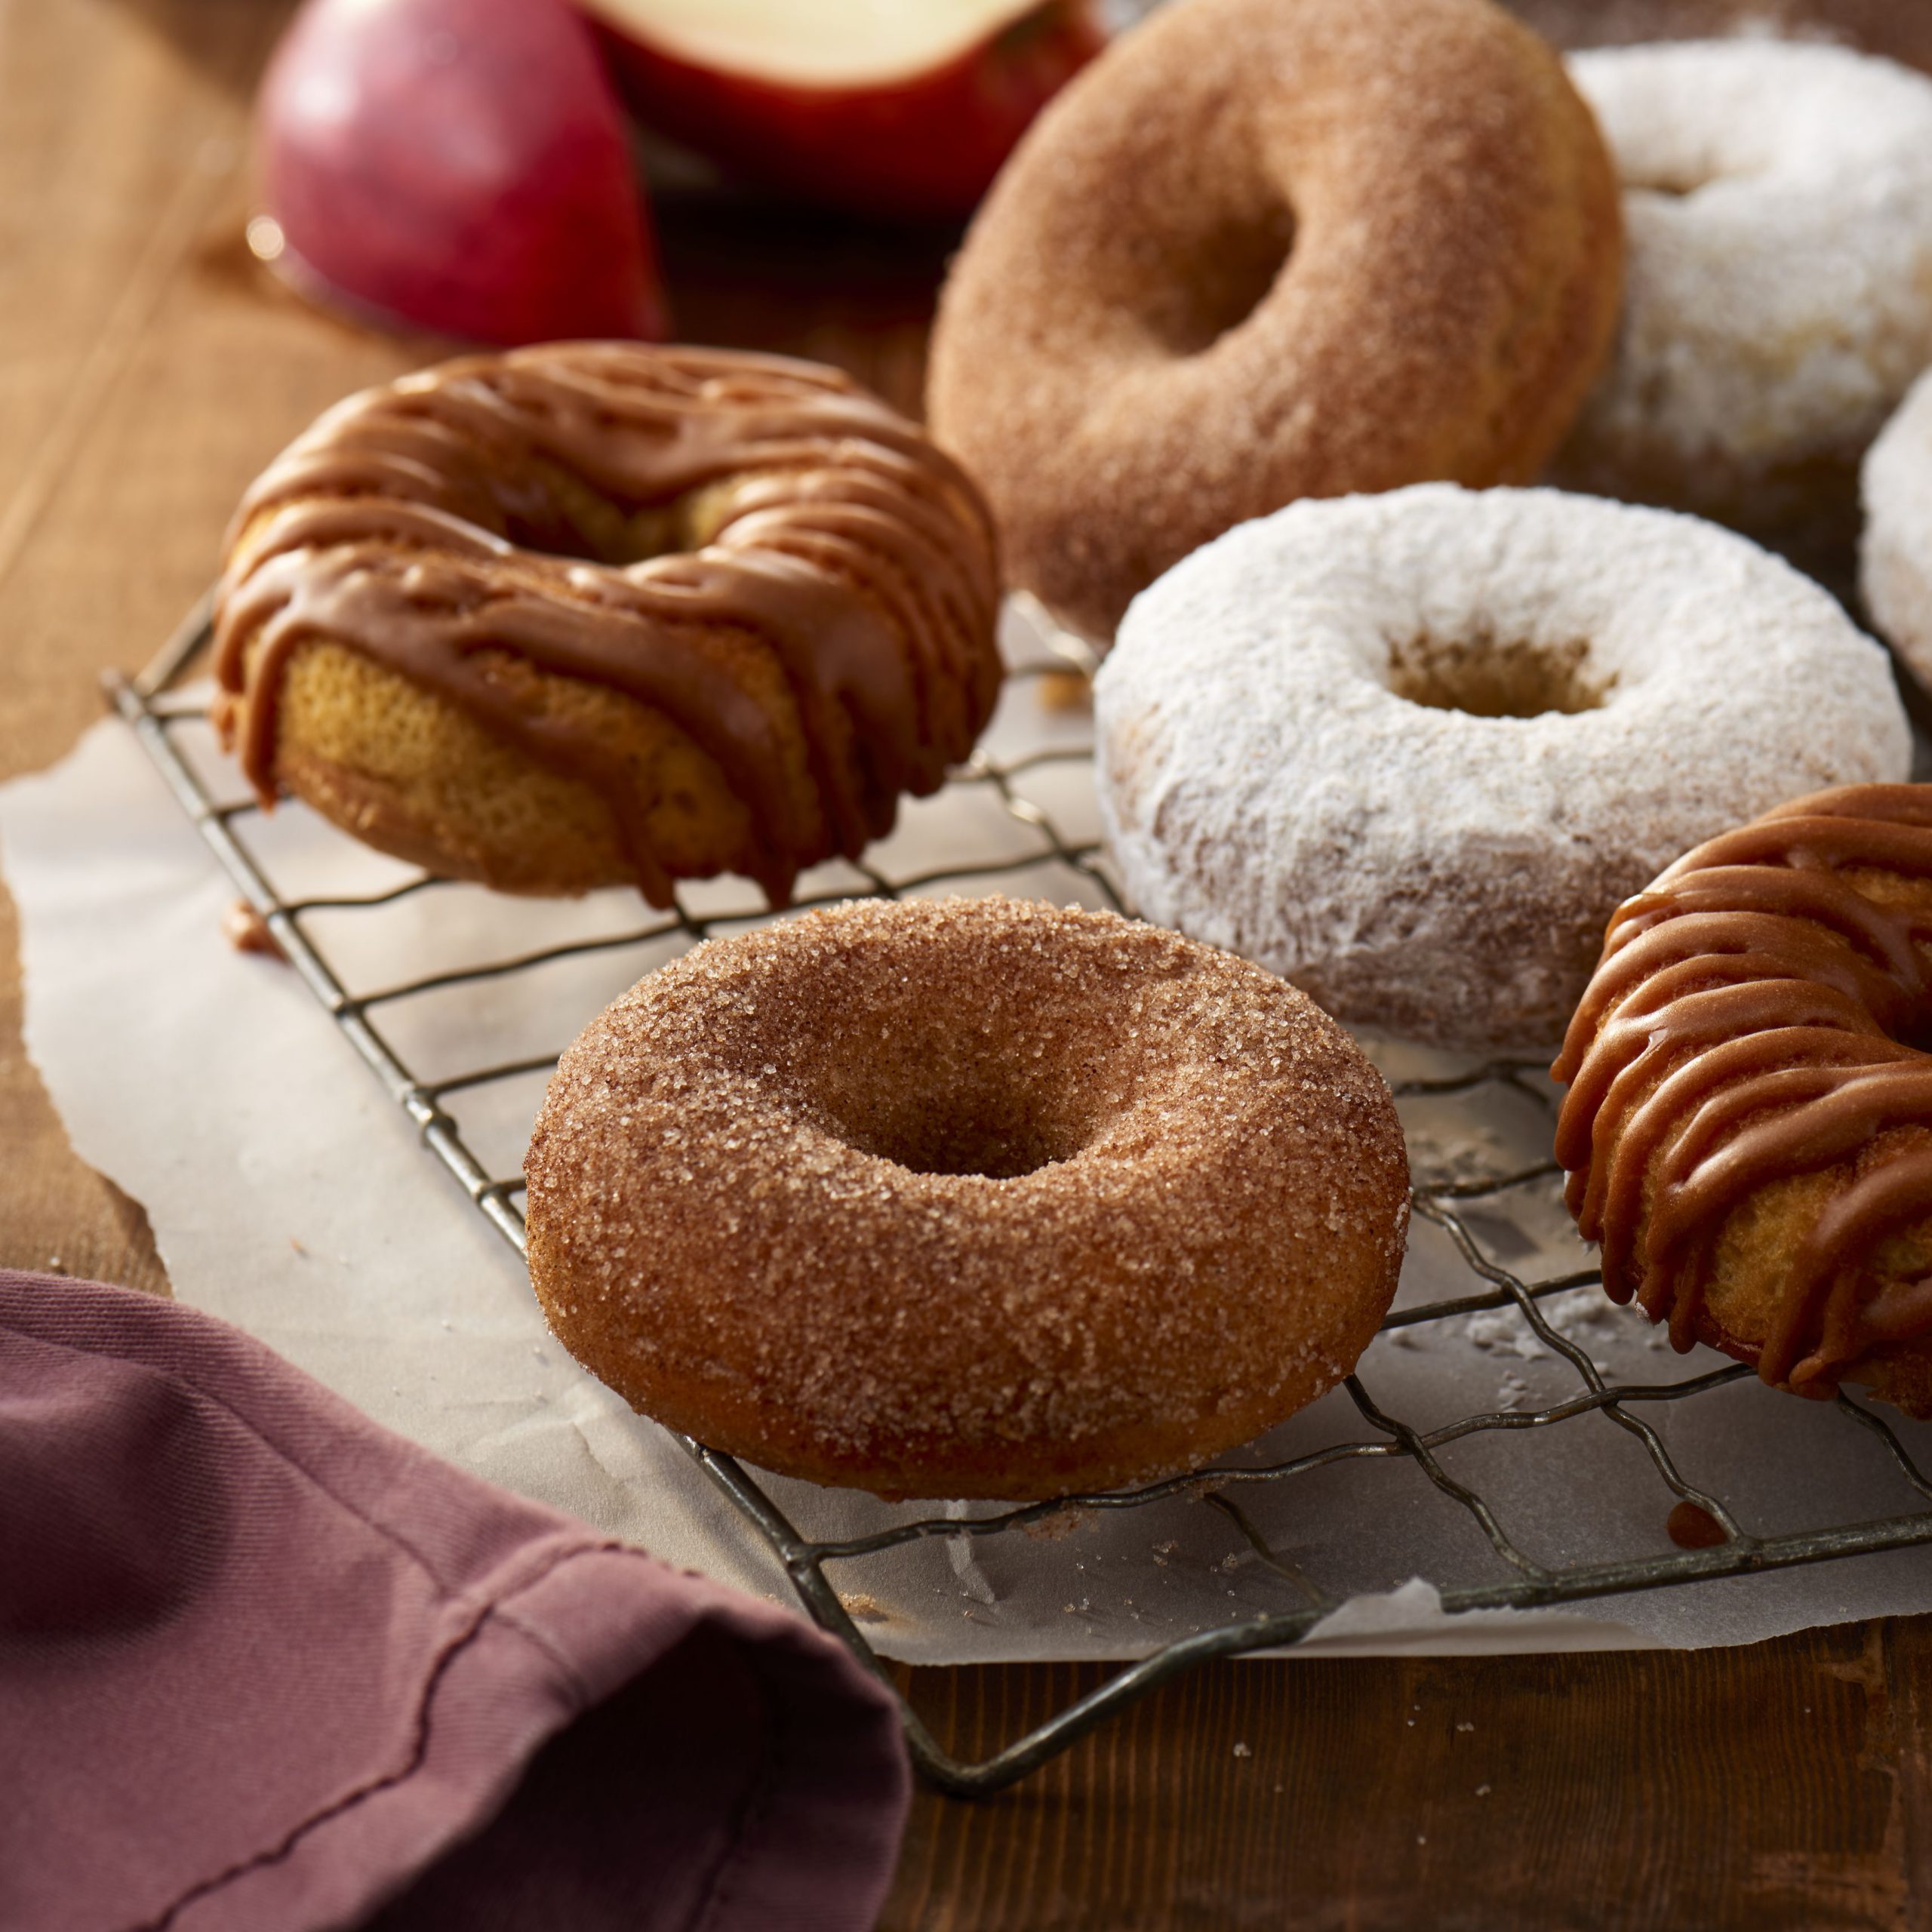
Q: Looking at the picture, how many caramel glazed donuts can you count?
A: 2